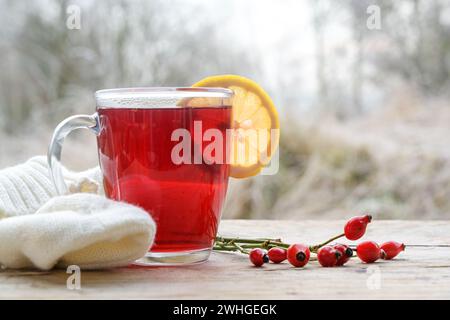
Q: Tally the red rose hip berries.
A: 8